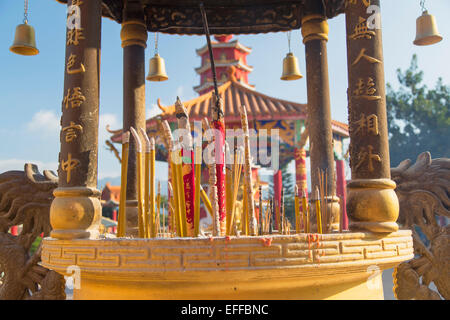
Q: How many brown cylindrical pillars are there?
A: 4